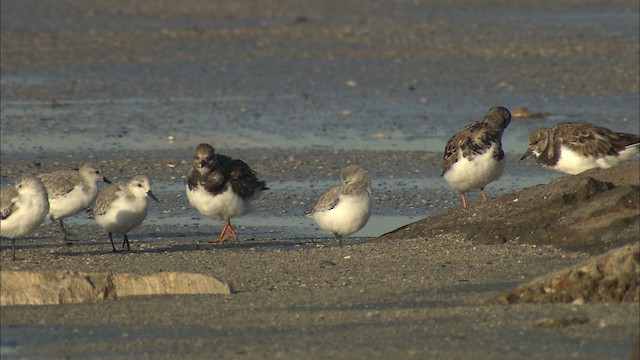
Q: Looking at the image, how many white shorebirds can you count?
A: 4